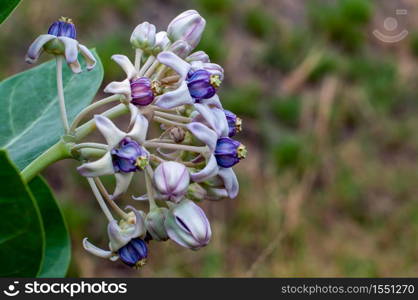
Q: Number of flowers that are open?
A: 7